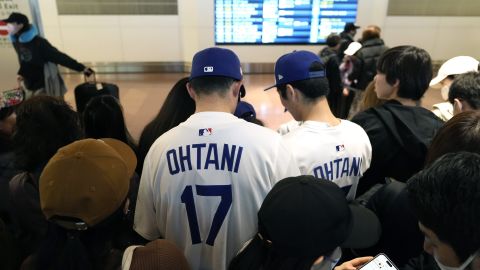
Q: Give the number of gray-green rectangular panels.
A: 2